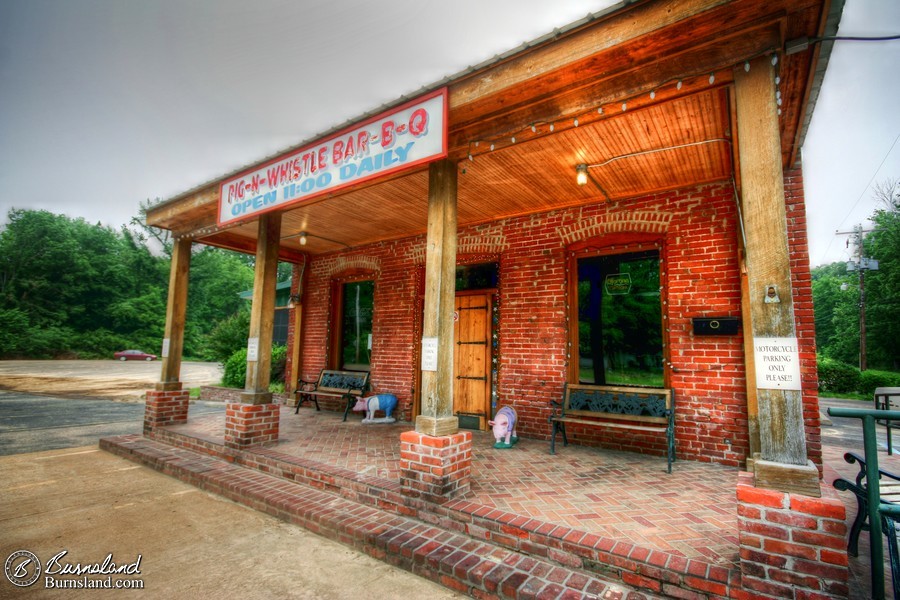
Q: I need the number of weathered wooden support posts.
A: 4